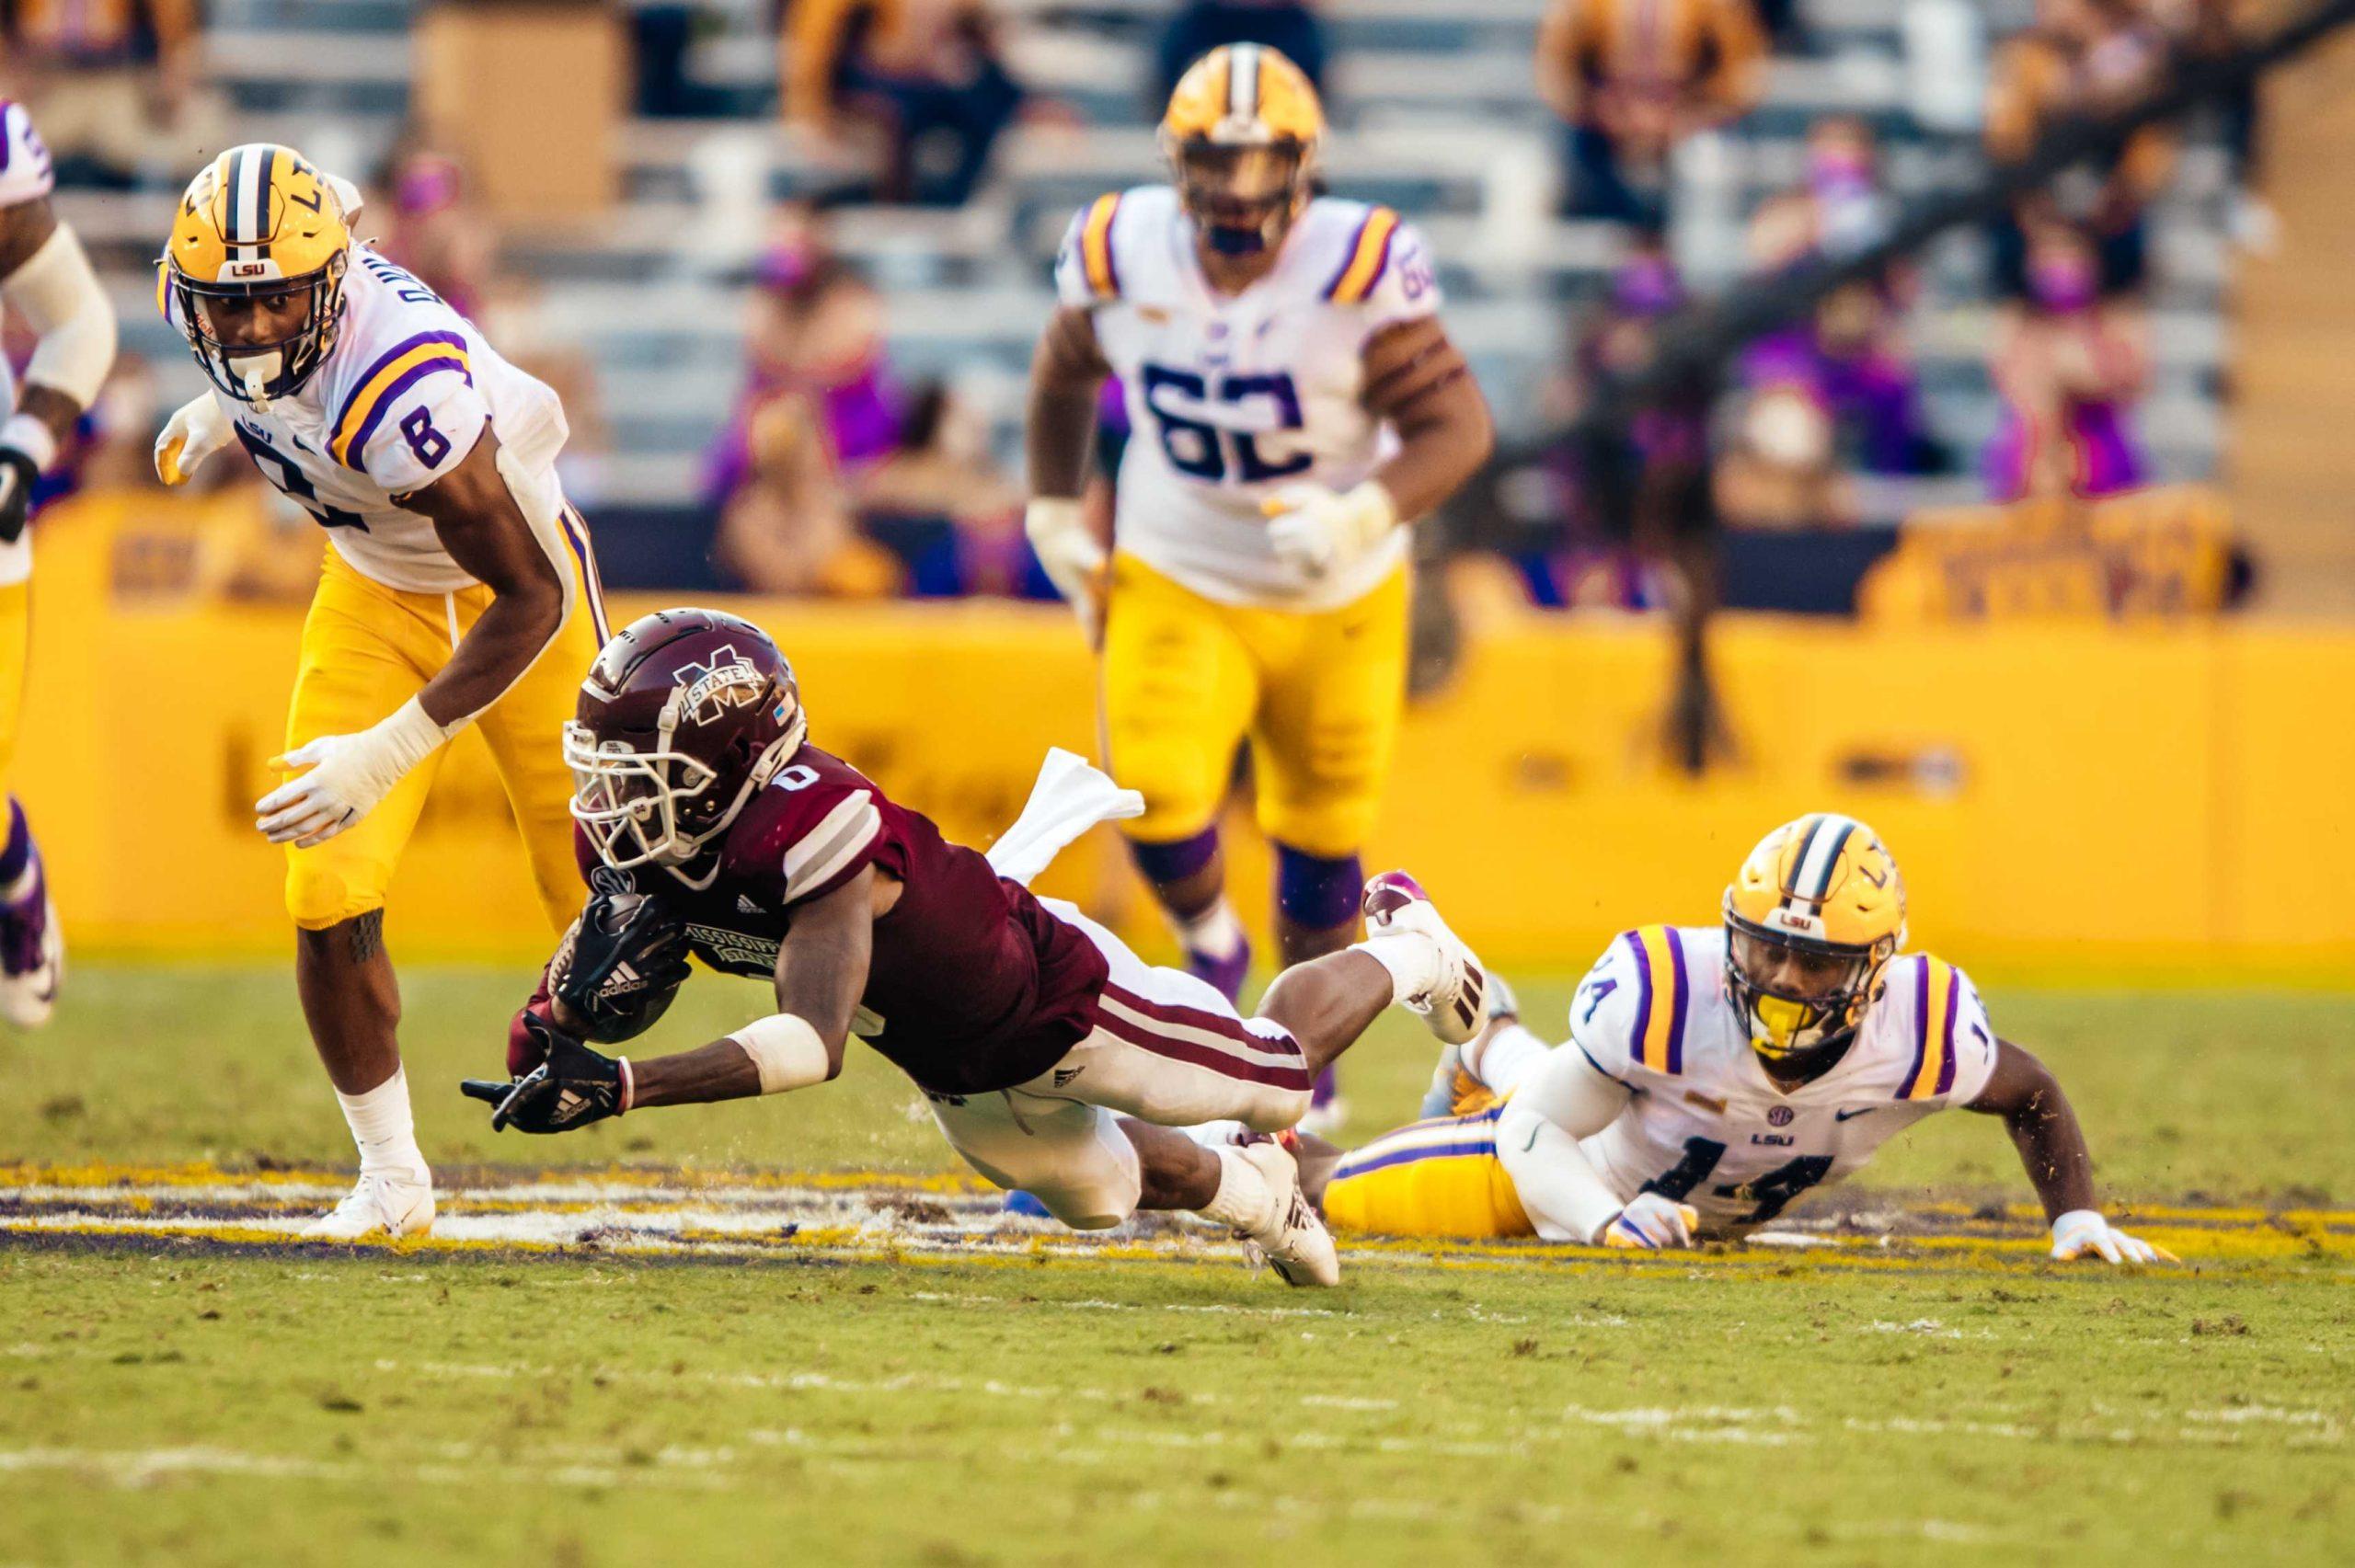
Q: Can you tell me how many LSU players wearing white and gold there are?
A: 4